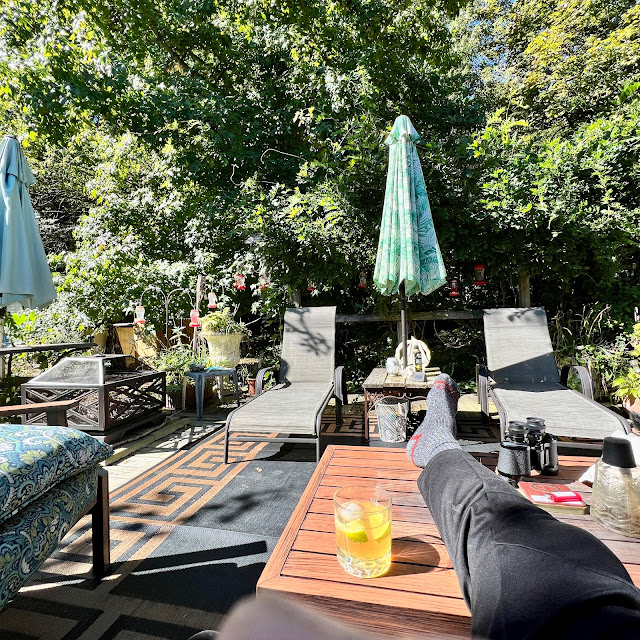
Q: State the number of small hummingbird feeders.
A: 9